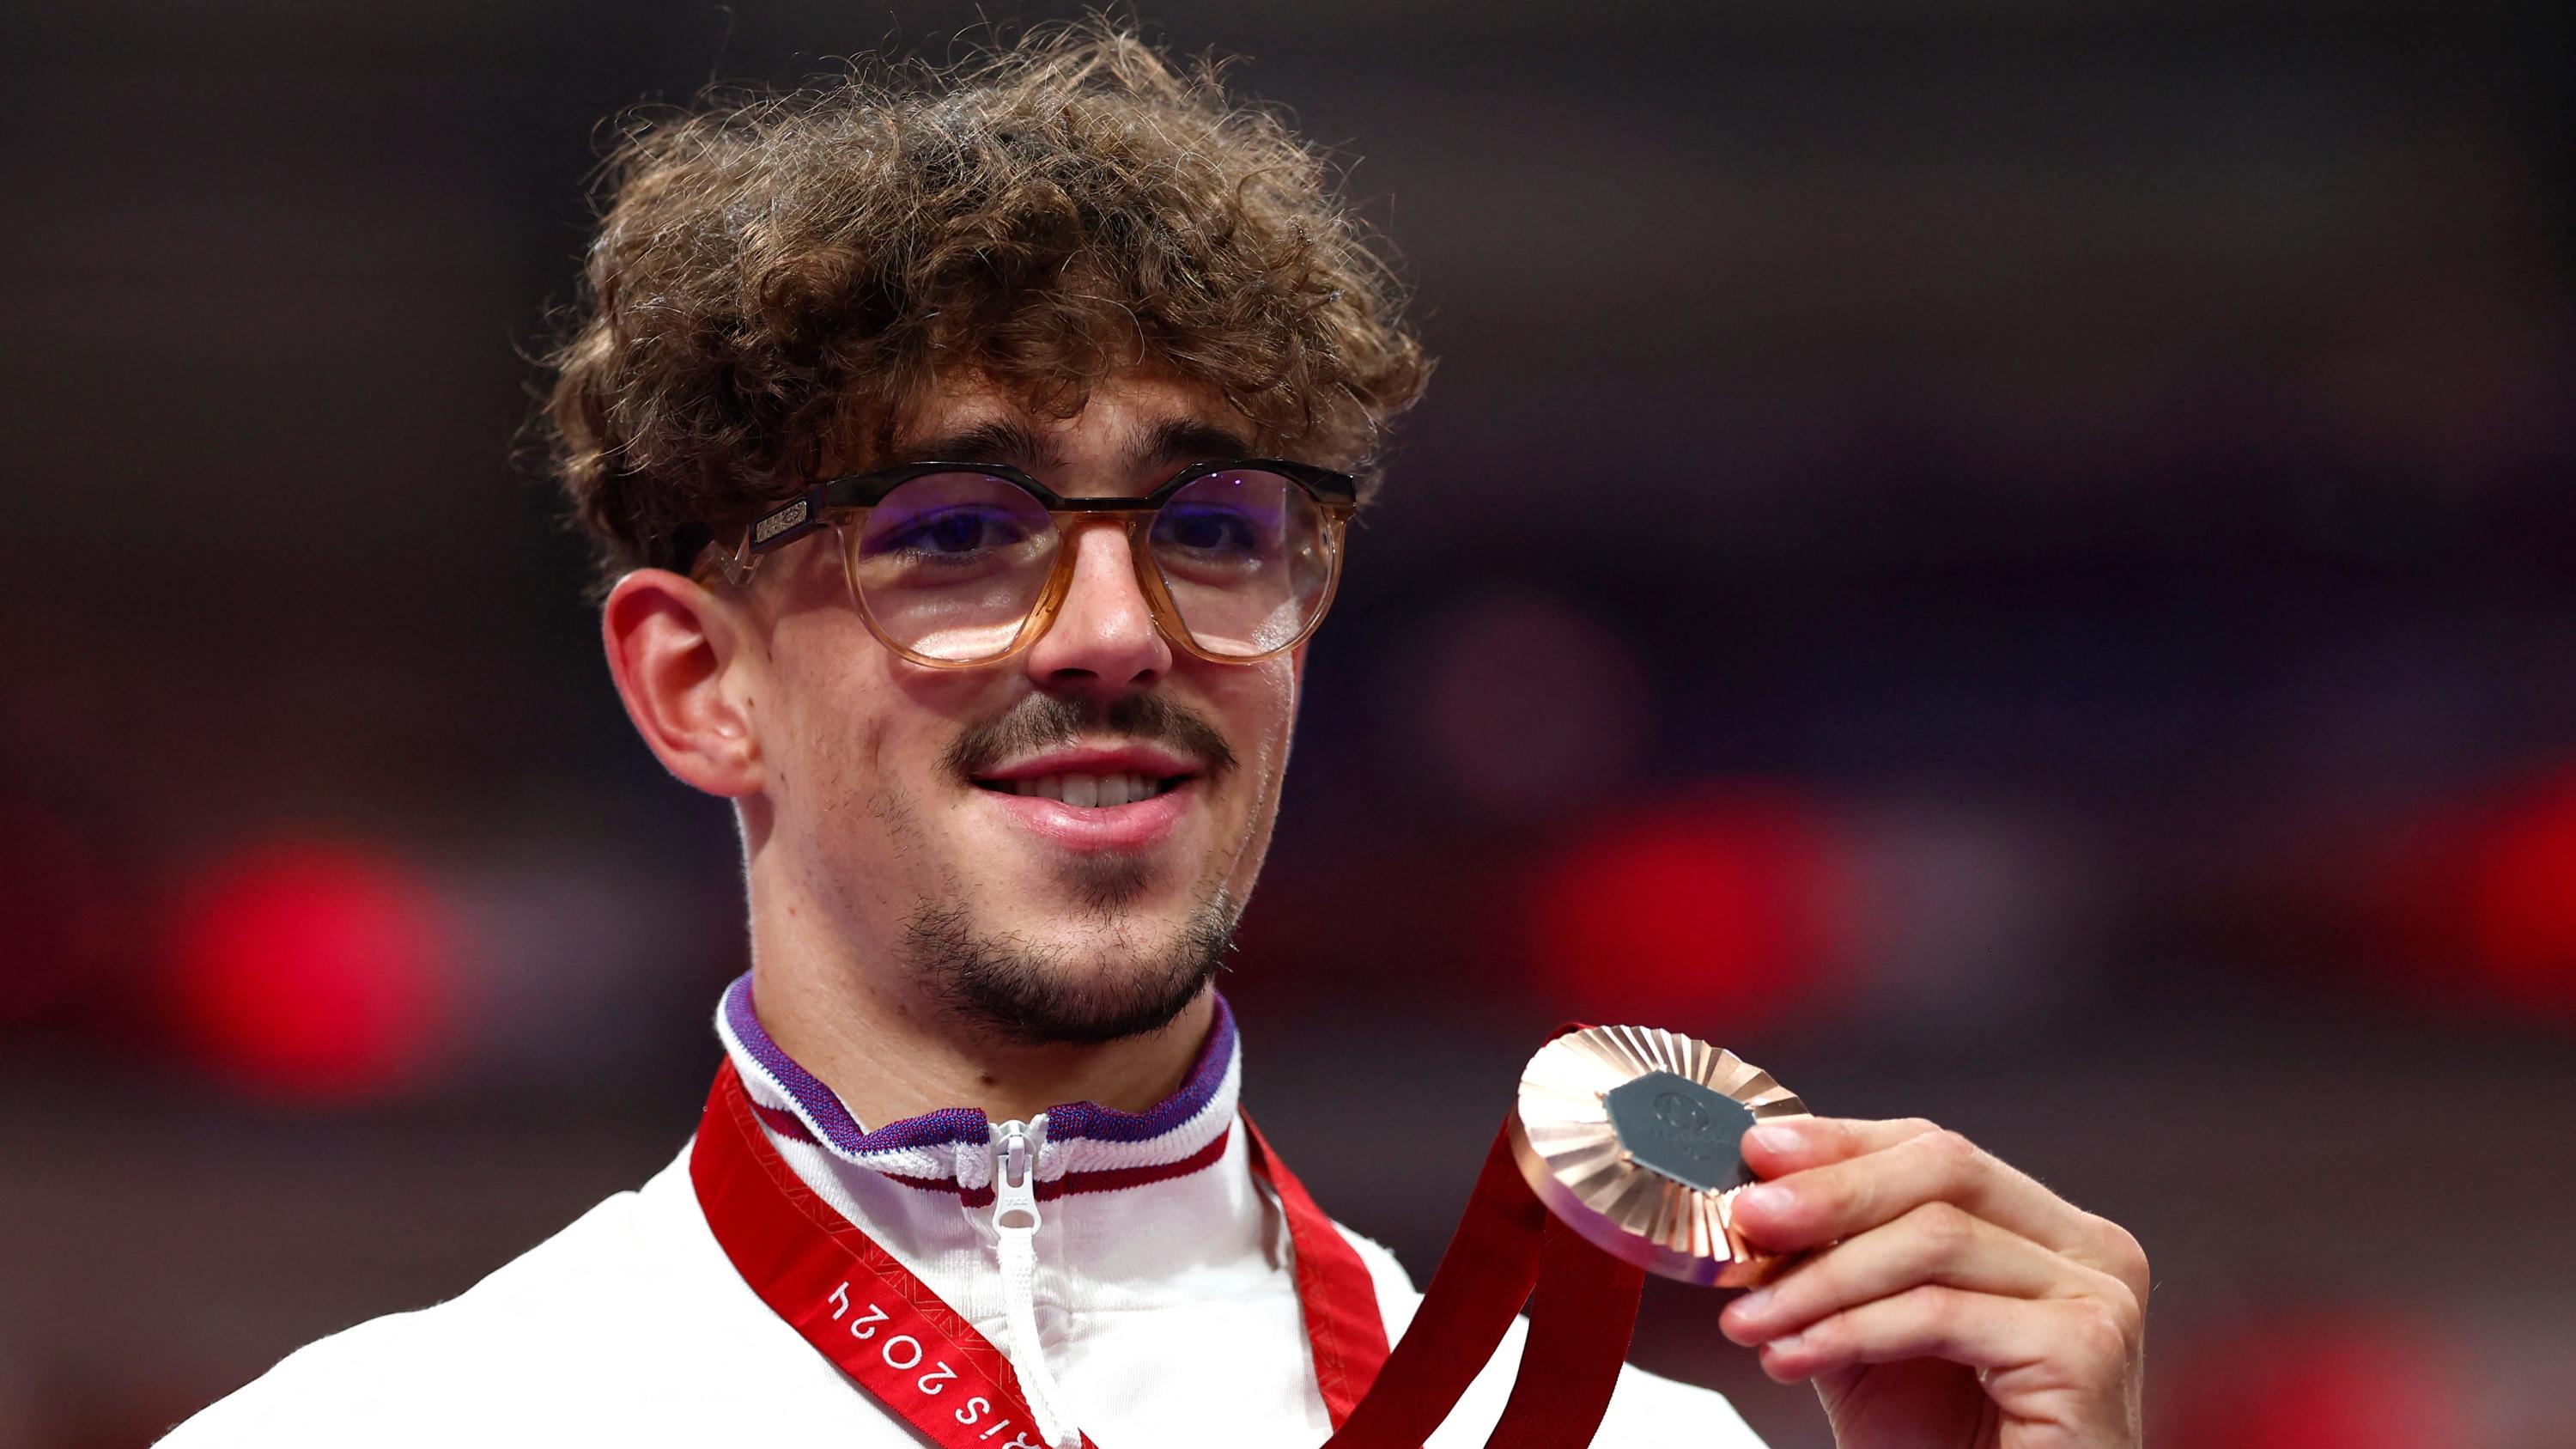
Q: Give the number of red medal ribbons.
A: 1